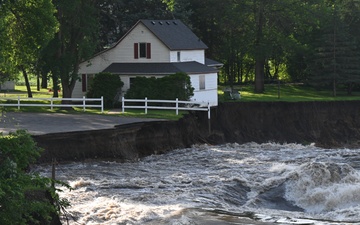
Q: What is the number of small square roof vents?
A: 4